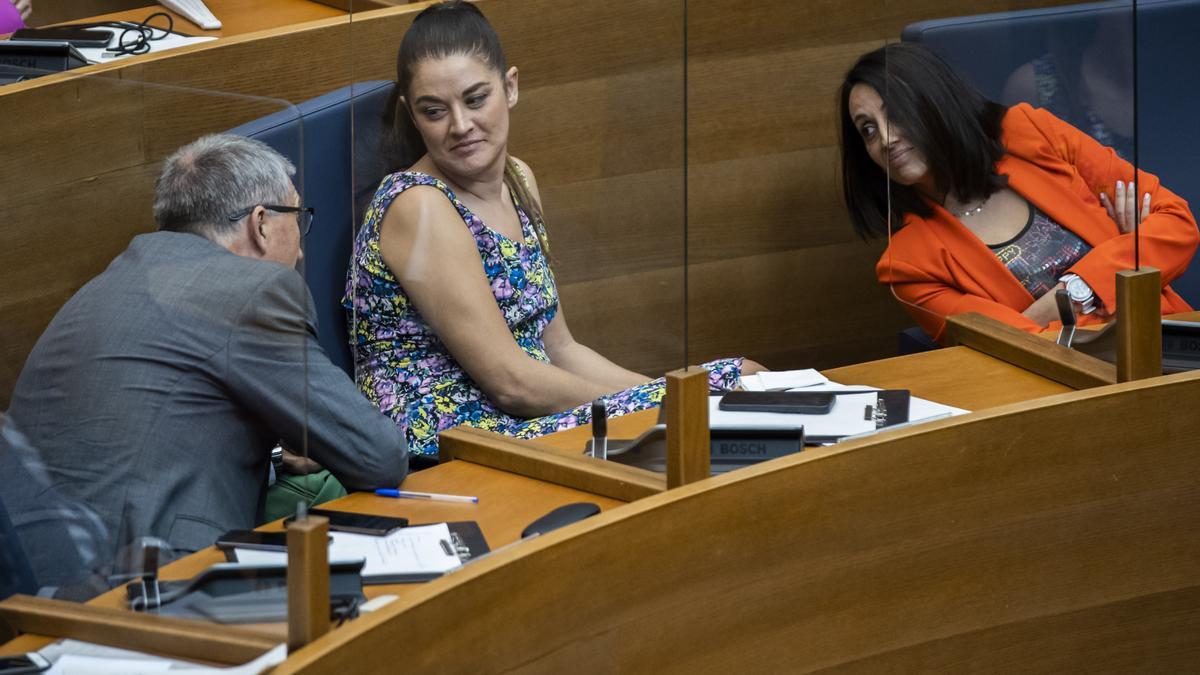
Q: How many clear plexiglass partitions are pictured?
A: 3